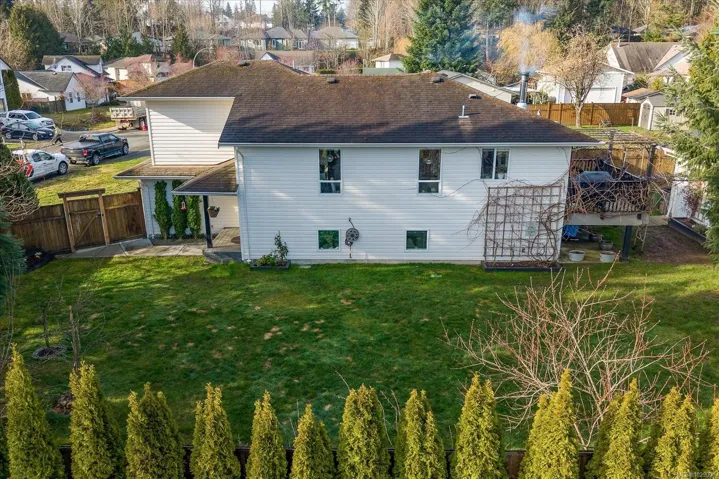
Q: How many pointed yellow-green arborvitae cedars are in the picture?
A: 13